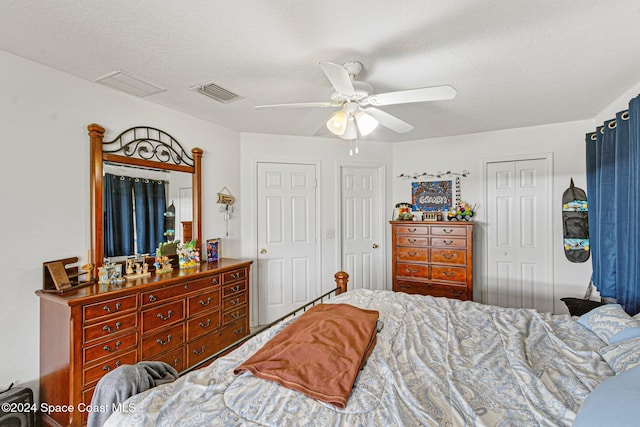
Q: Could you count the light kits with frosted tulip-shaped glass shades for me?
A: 1